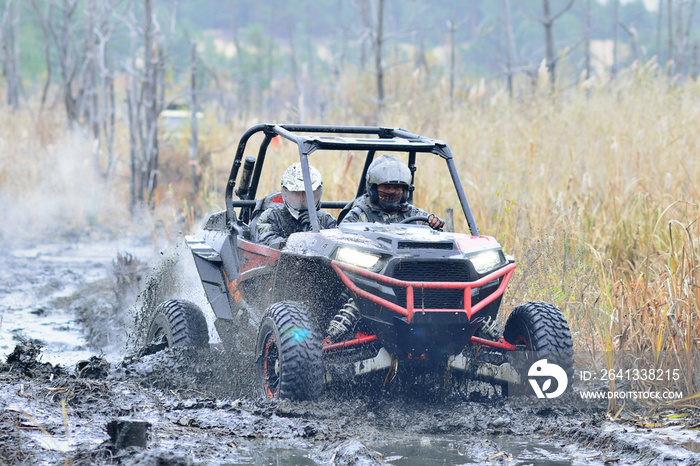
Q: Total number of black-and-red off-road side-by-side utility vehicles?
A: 1